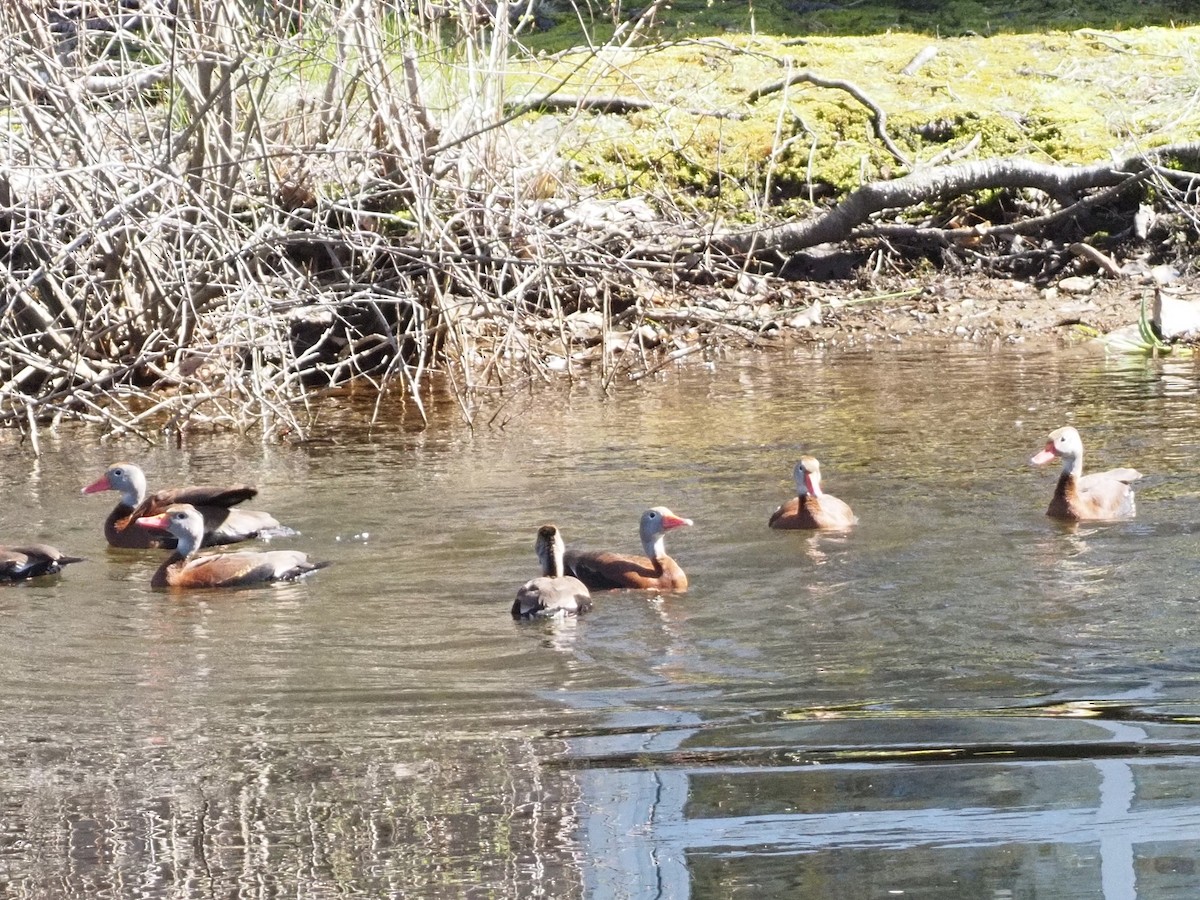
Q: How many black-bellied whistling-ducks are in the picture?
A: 7